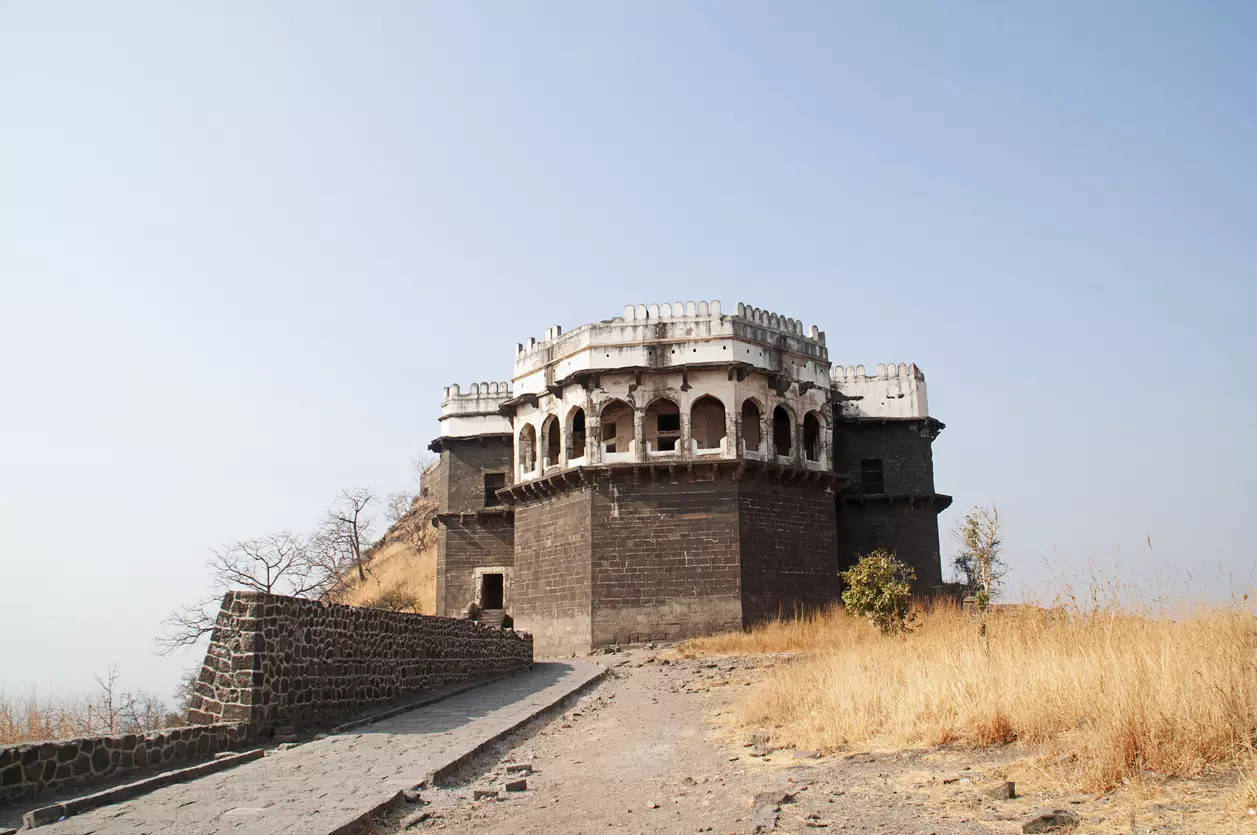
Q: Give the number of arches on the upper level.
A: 9